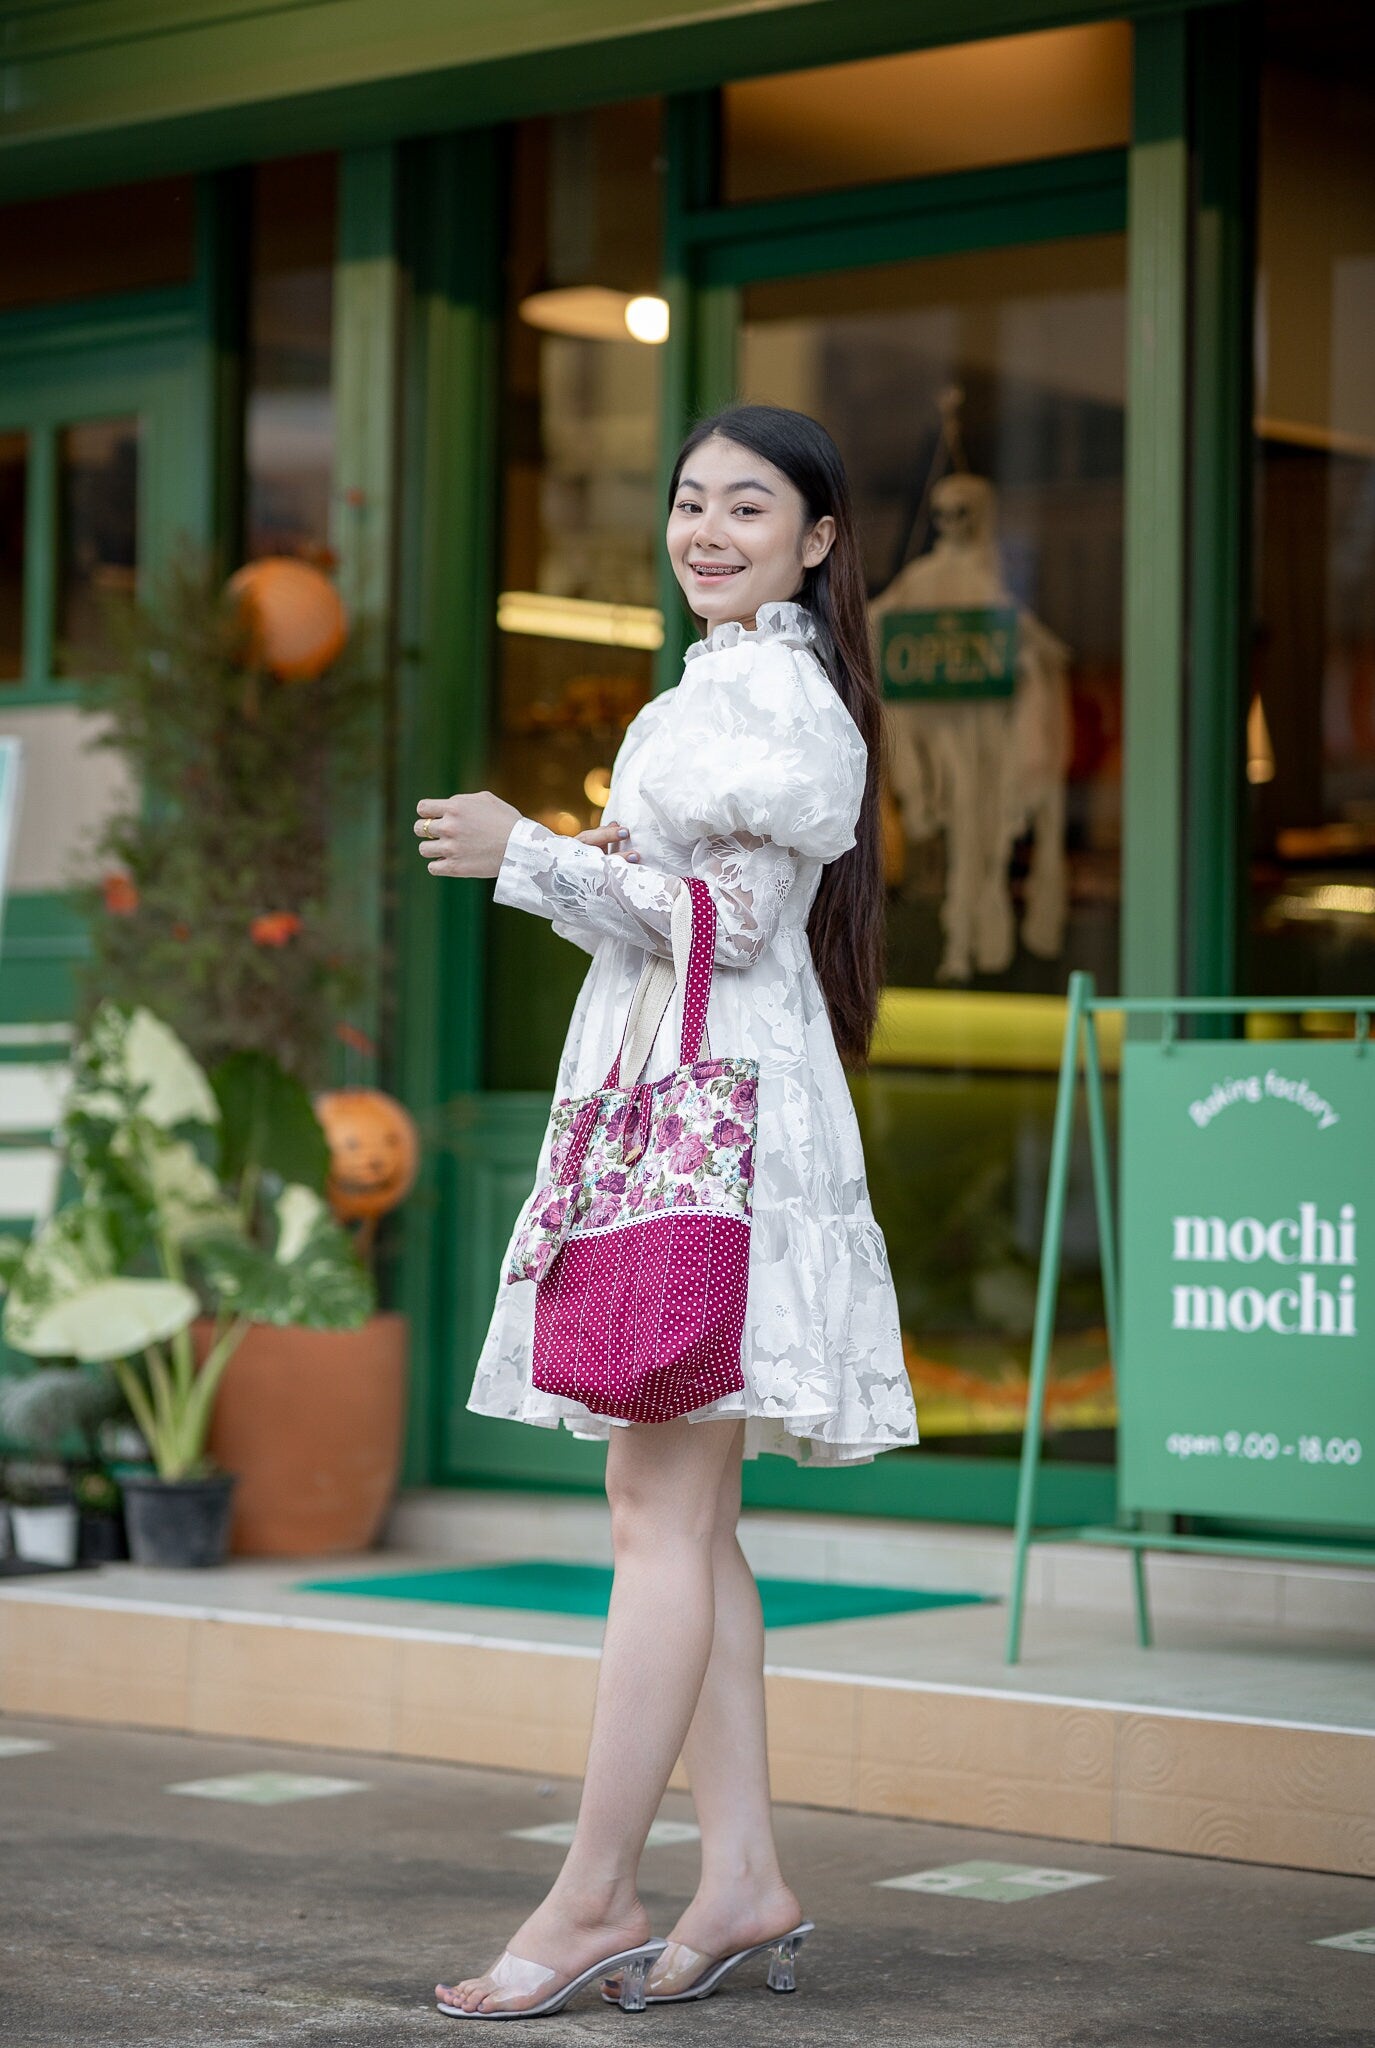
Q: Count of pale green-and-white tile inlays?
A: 5